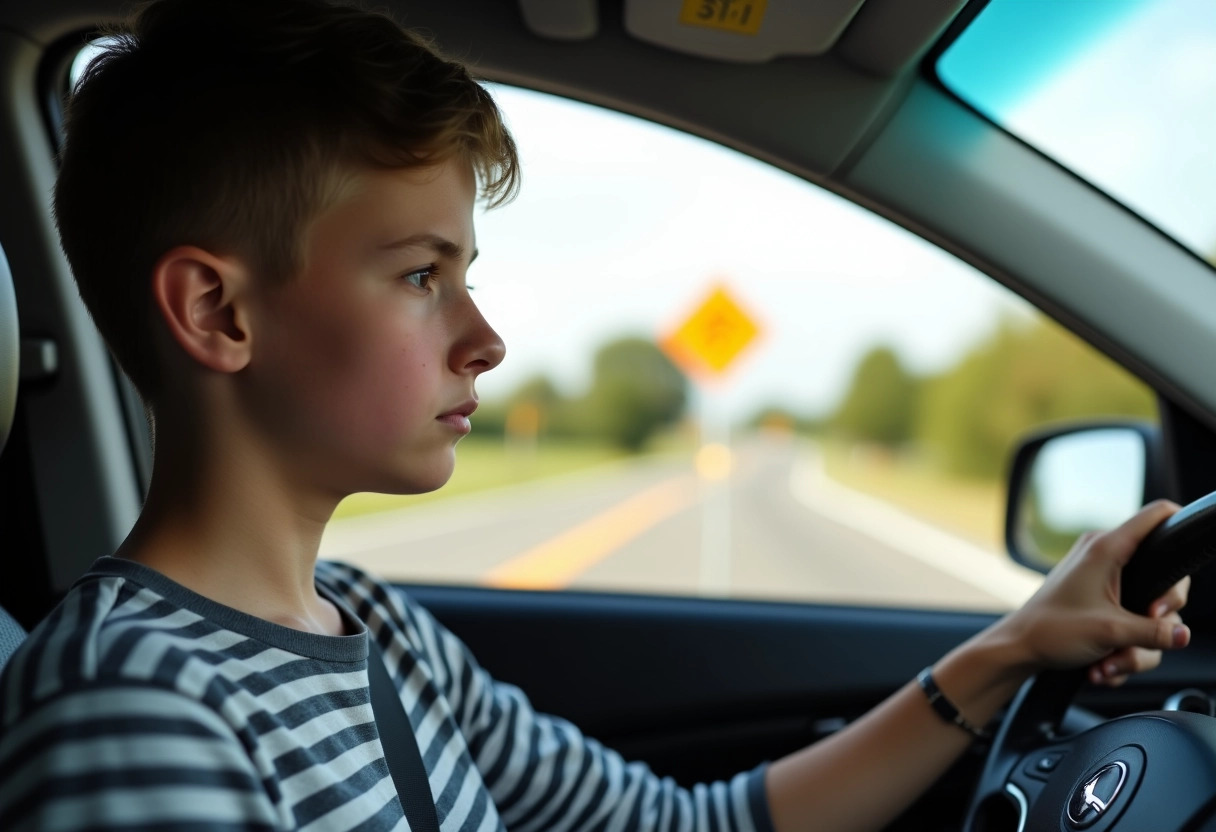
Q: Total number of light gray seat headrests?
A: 1